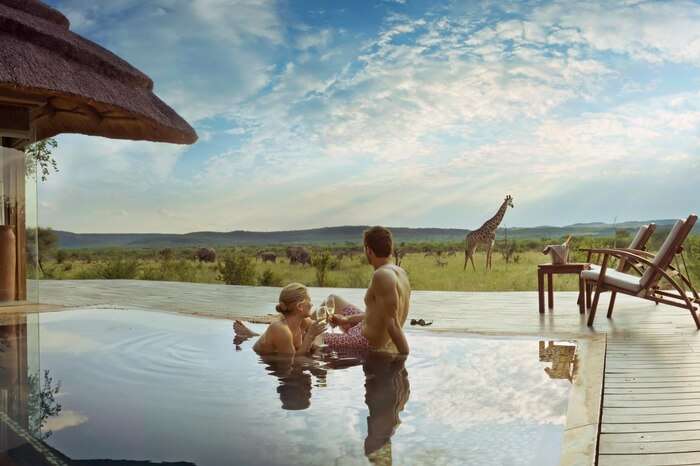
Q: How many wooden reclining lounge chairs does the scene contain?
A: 2